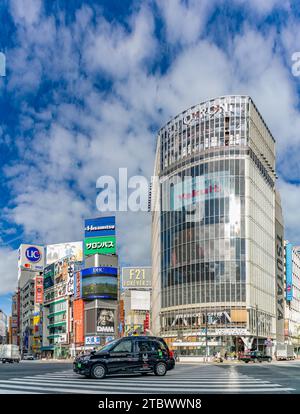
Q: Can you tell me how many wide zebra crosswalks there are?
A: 1